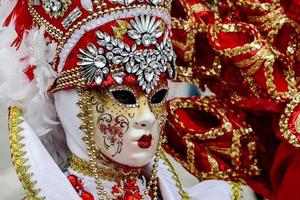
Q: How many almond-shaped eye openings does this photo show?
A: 2